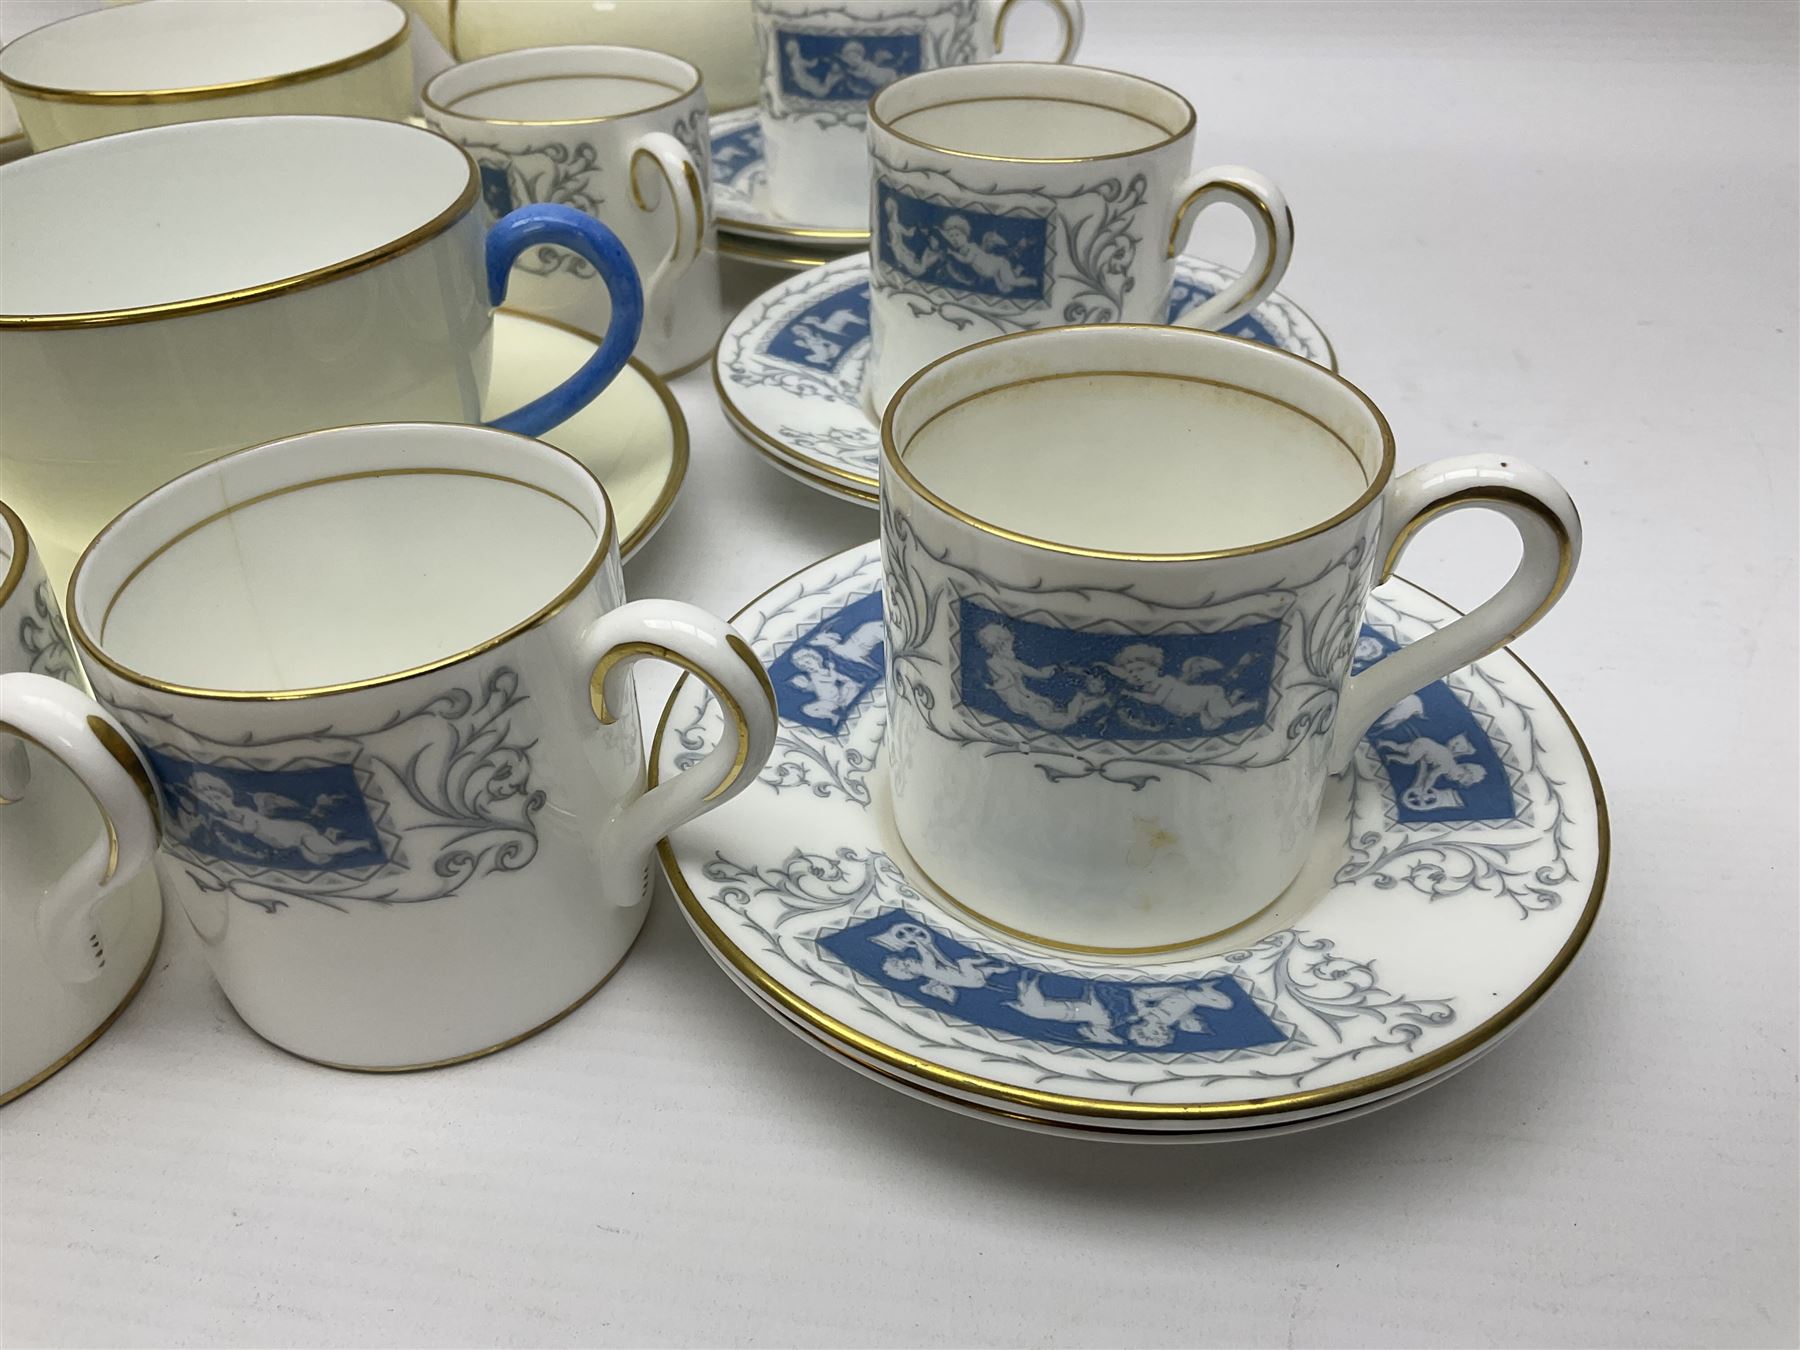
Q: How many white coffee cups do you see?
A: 6